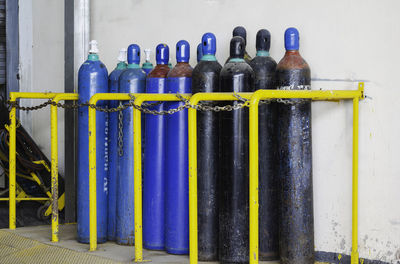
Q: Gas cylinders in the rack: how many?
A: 12